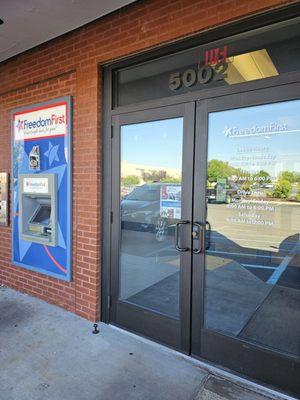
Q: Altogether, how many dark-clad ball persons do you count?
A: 0